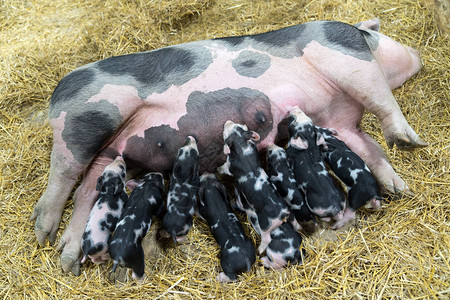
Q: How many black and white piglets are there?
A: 9